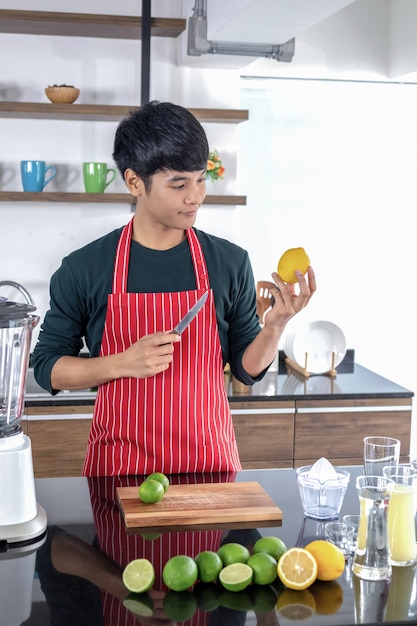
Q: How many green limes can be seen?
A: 9